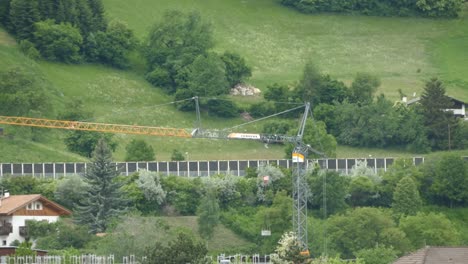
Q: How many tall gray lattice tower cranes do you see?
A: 1